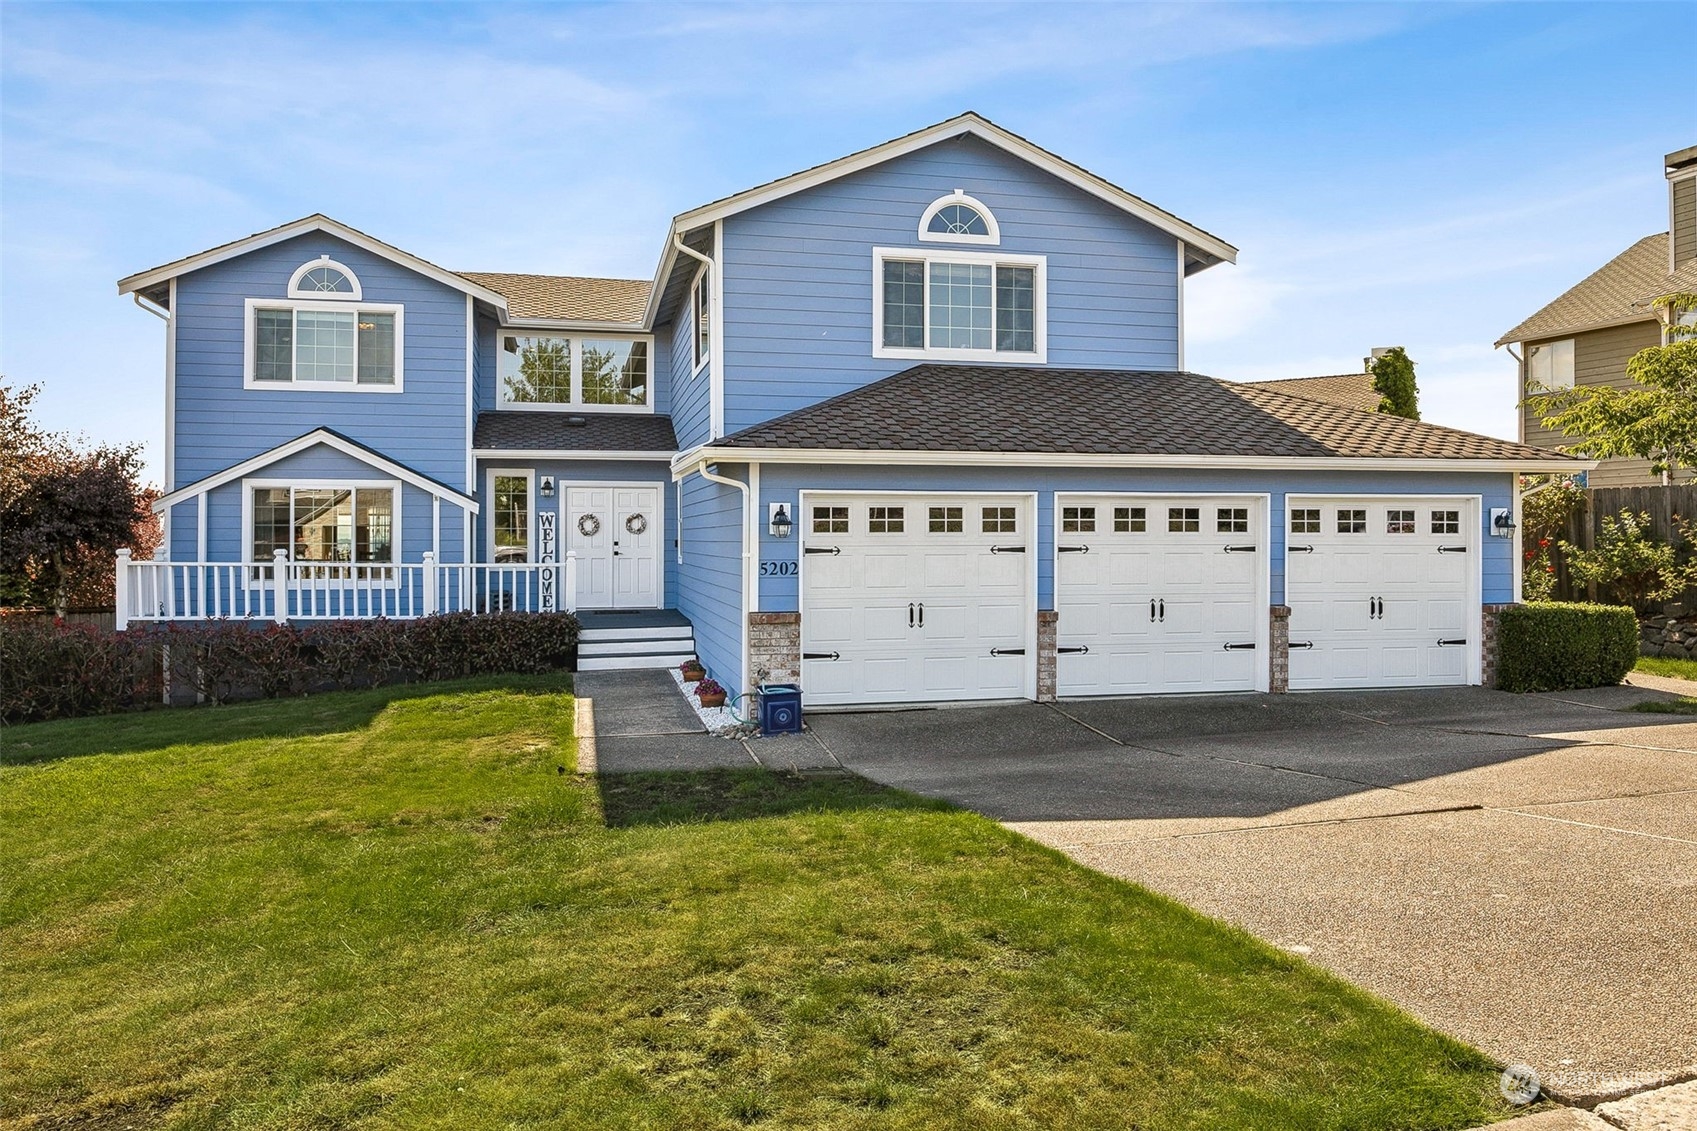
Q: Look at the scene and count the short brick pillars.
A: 4